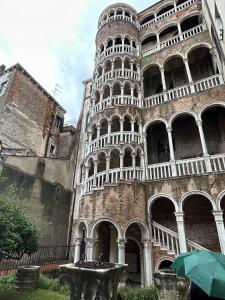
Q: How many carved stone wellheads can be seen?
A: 3